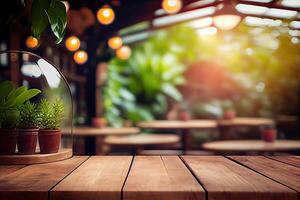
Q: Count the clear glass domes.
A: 1